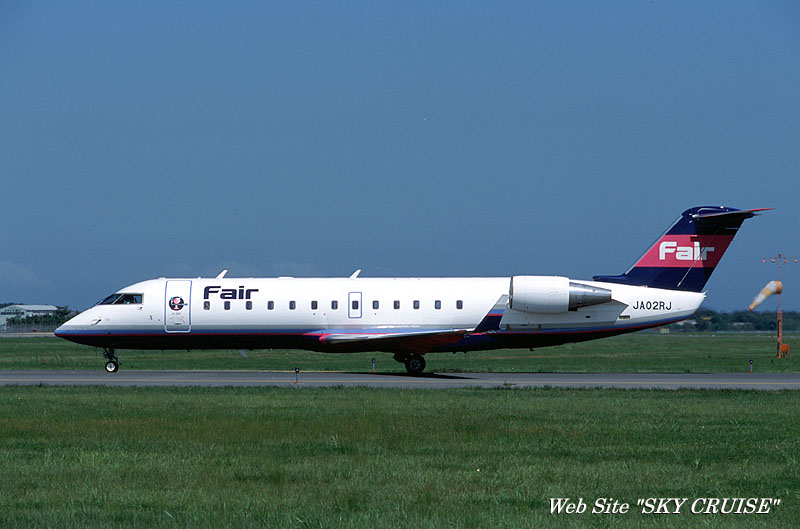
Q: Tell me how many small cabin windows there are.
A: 13